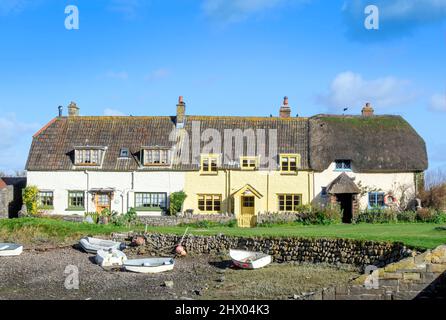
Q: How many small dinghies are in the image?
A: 5